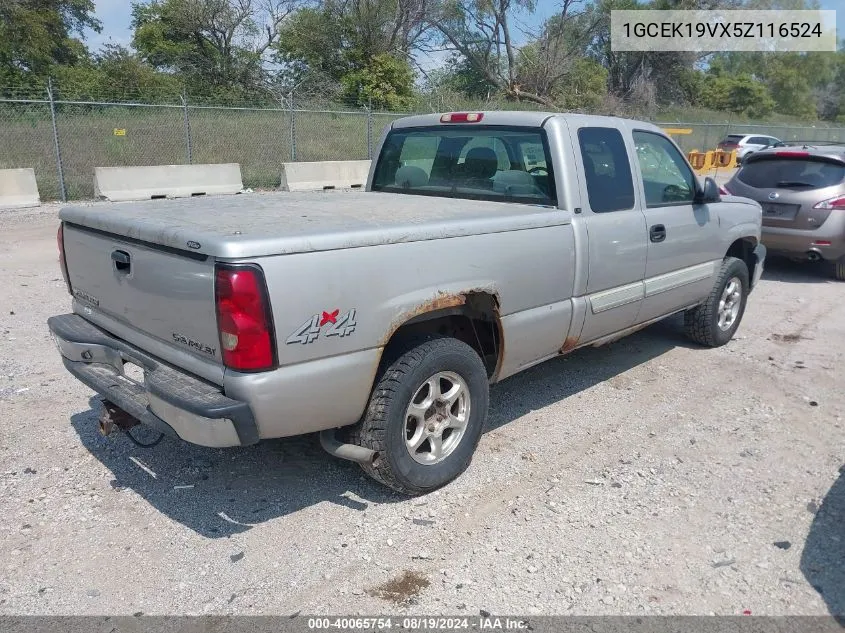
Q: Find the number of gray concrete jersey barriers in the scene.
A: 3